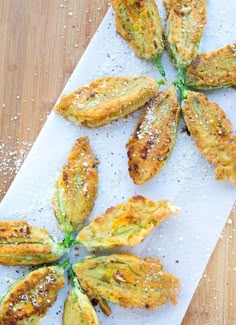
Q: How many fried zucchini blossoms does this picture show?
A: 12